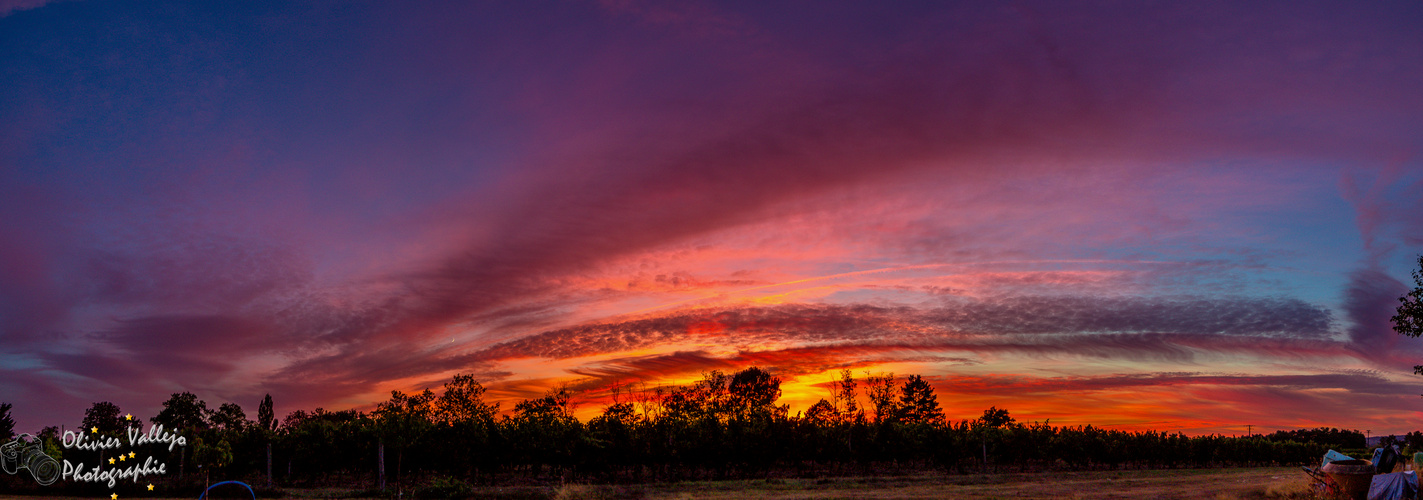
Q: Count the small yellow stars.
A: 7